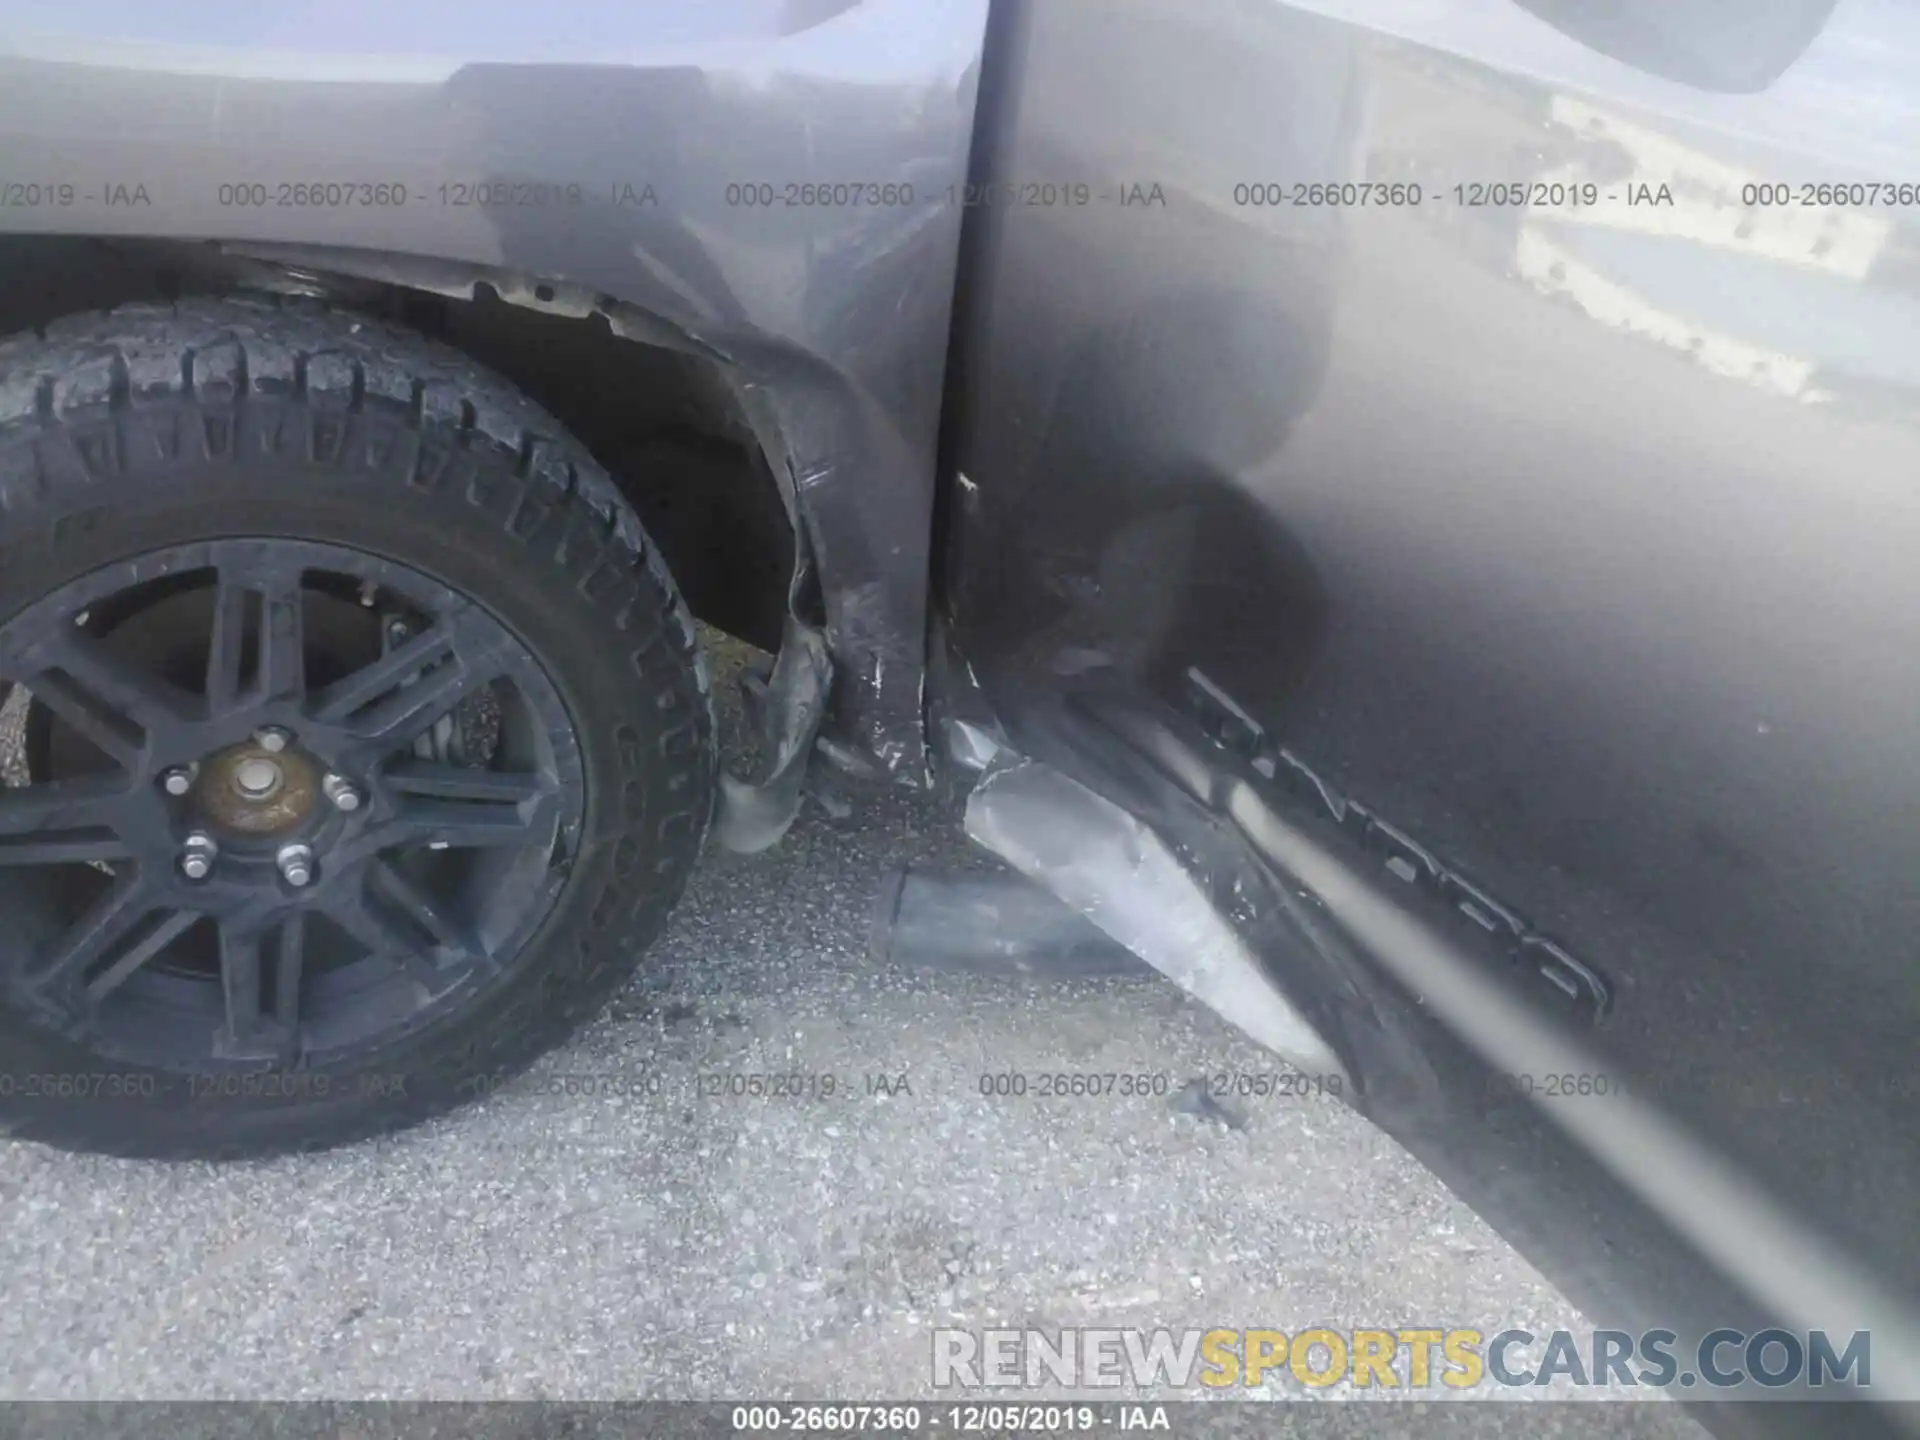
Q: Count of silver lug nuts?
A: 5